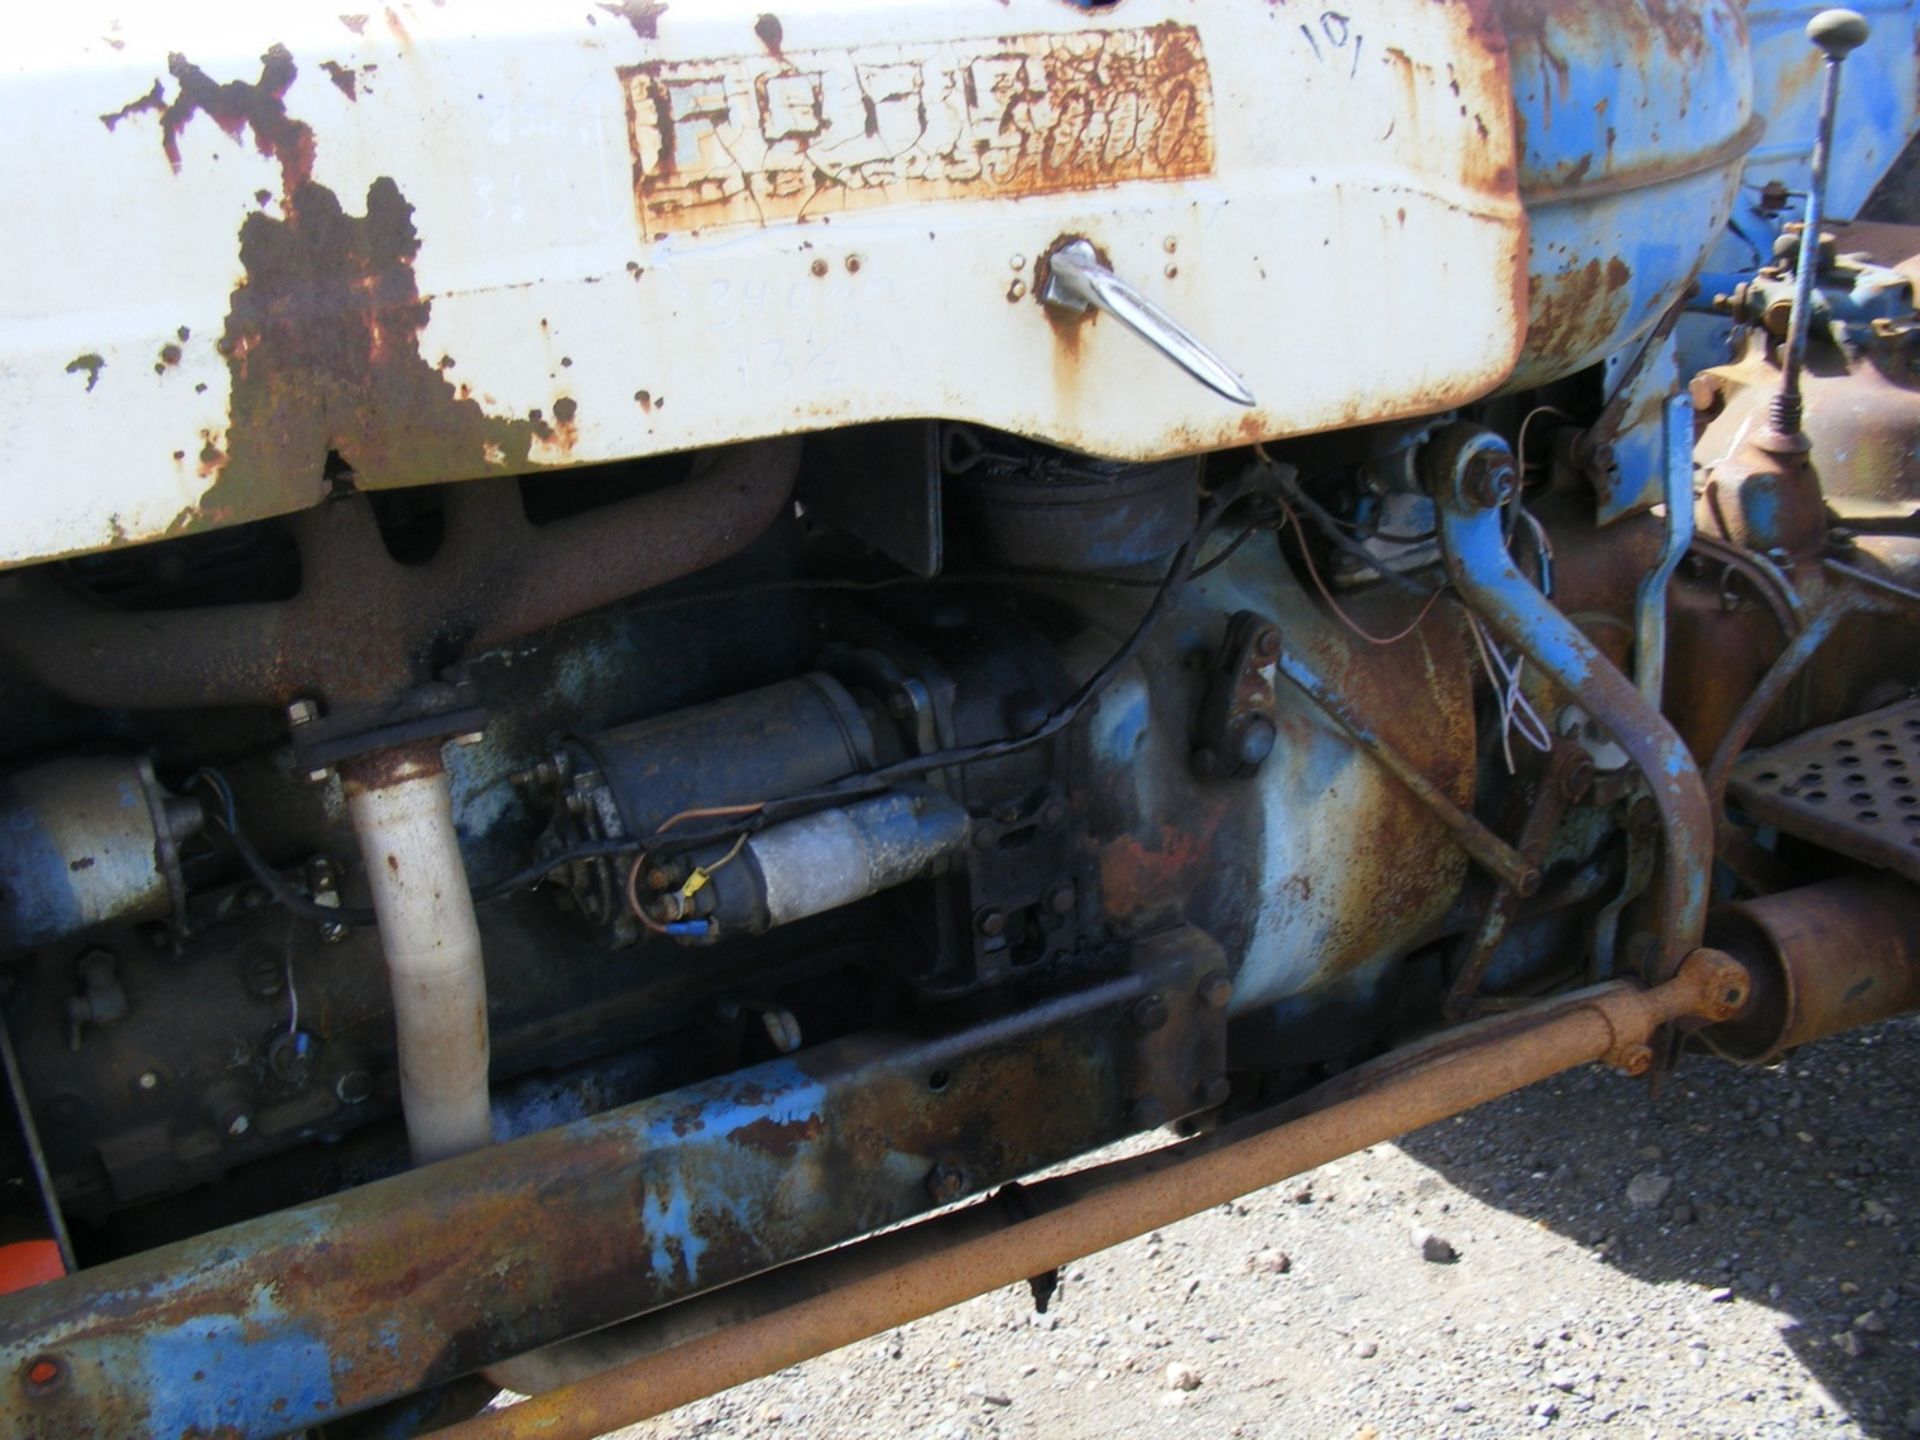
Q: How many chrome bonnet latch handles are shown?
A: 1